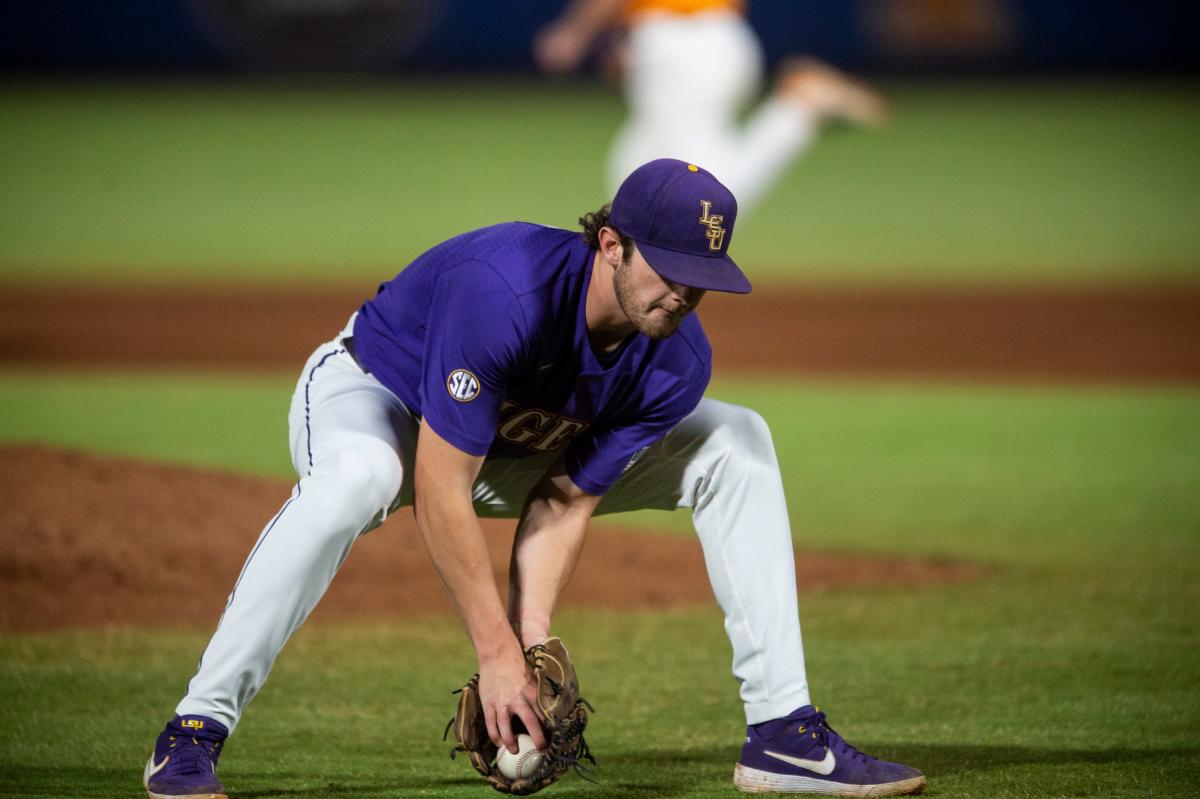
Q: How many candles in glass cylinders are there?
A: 0